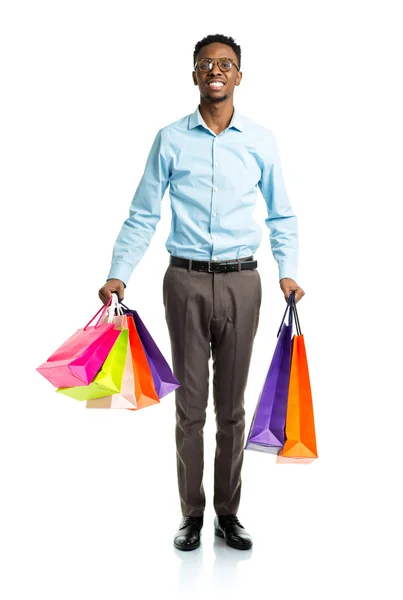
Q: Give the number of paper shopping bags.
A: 7